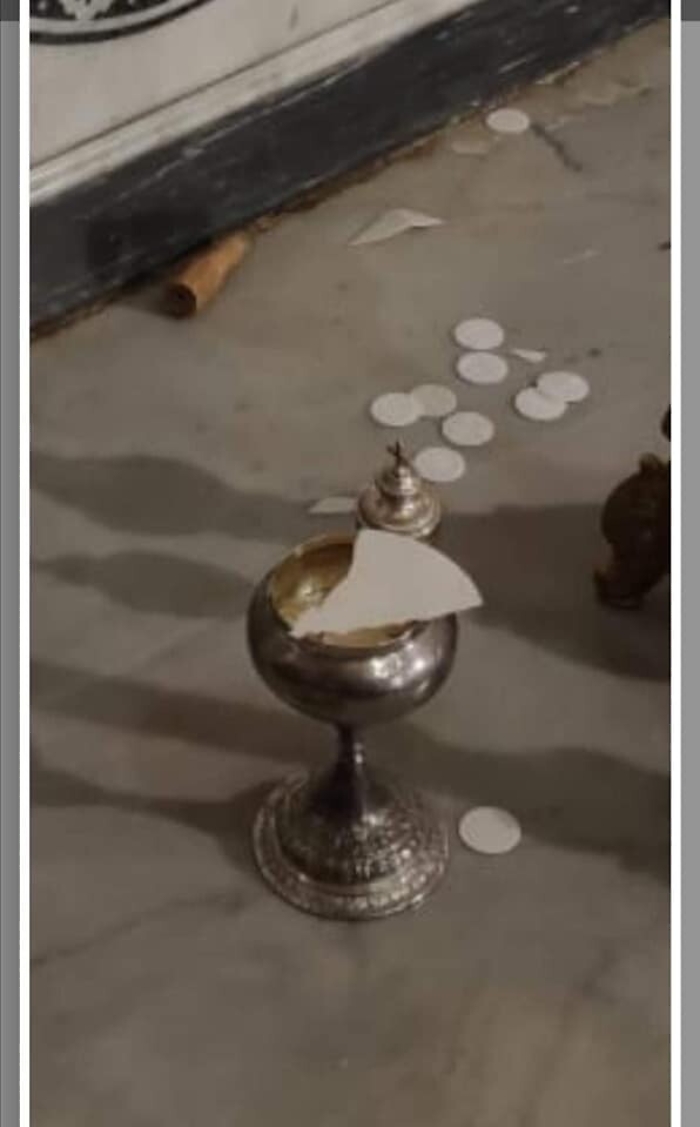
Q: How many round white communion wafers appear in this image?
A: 10